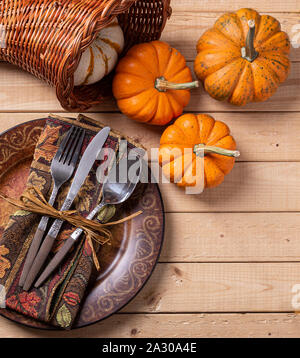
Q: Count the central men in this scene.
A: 0